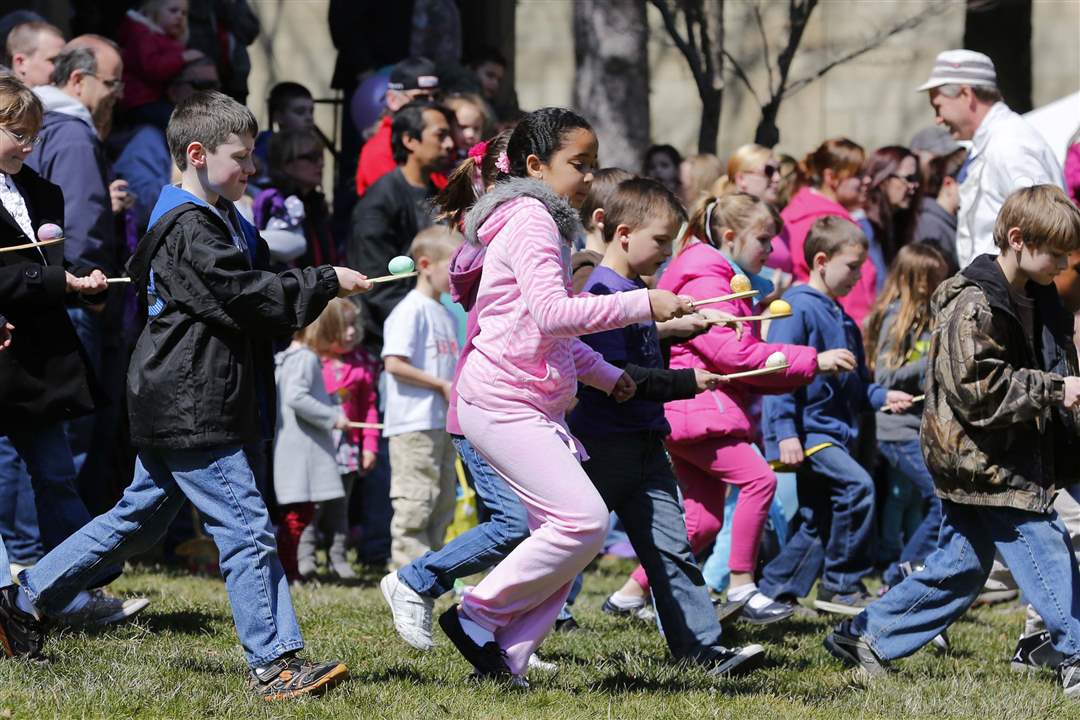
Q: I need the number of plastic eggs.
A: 5